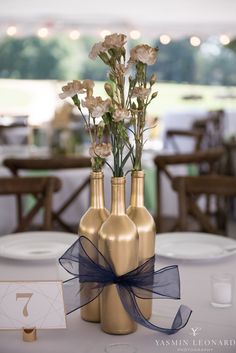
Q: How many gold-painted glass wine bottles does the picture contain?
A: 3